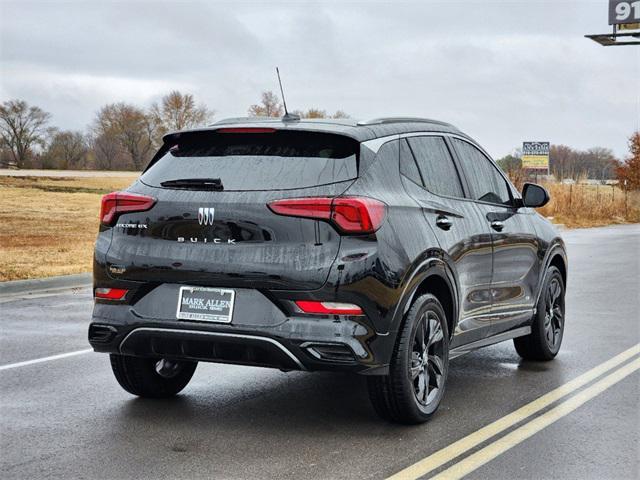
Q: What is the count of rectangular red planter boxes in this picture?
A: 0